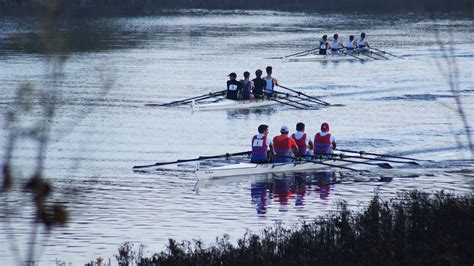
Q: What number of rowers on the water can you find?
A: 12